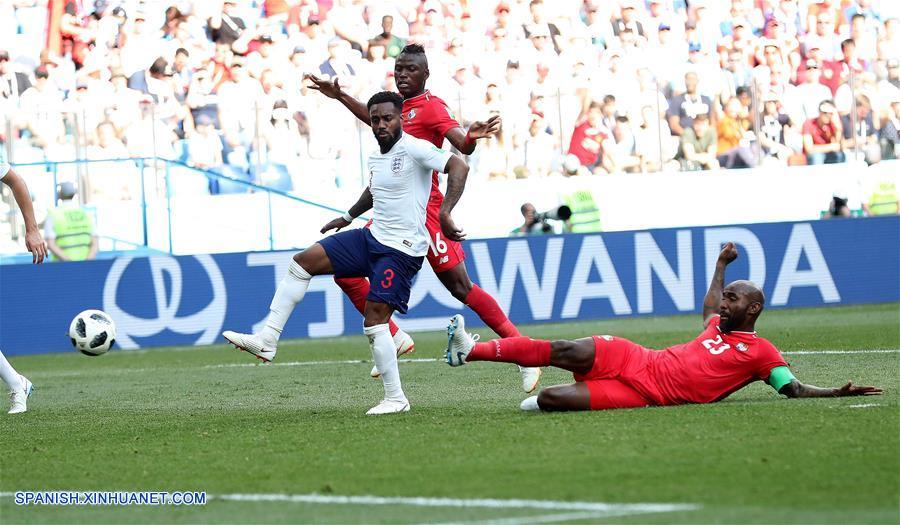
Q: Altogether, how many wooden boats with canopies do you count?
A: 0